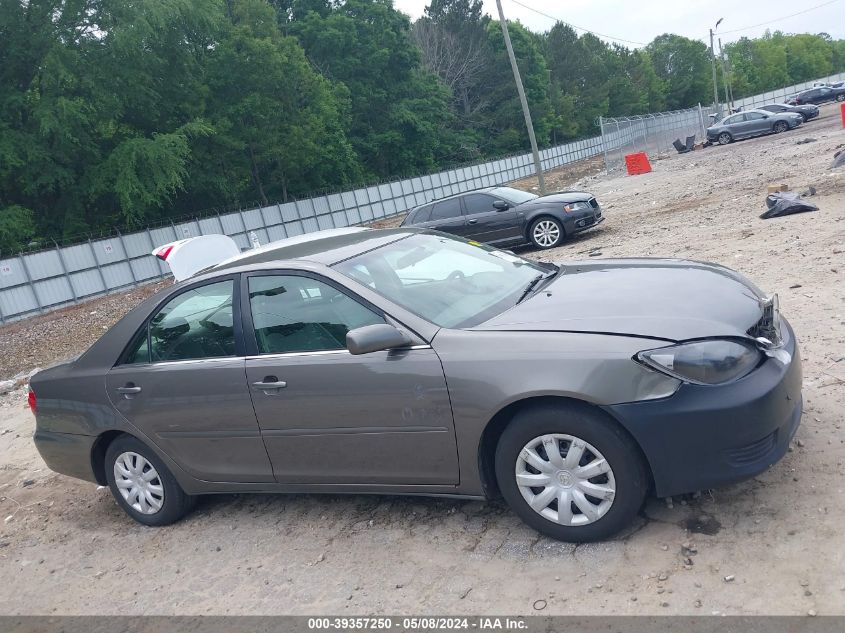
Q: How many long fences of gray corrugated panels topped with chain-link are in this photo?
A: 1